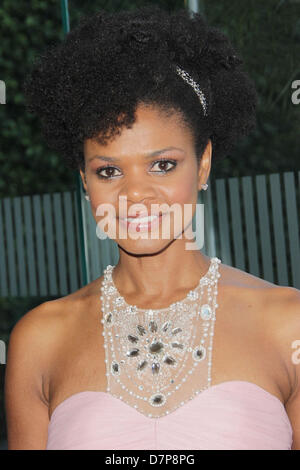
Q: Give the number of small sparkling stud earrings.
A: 2